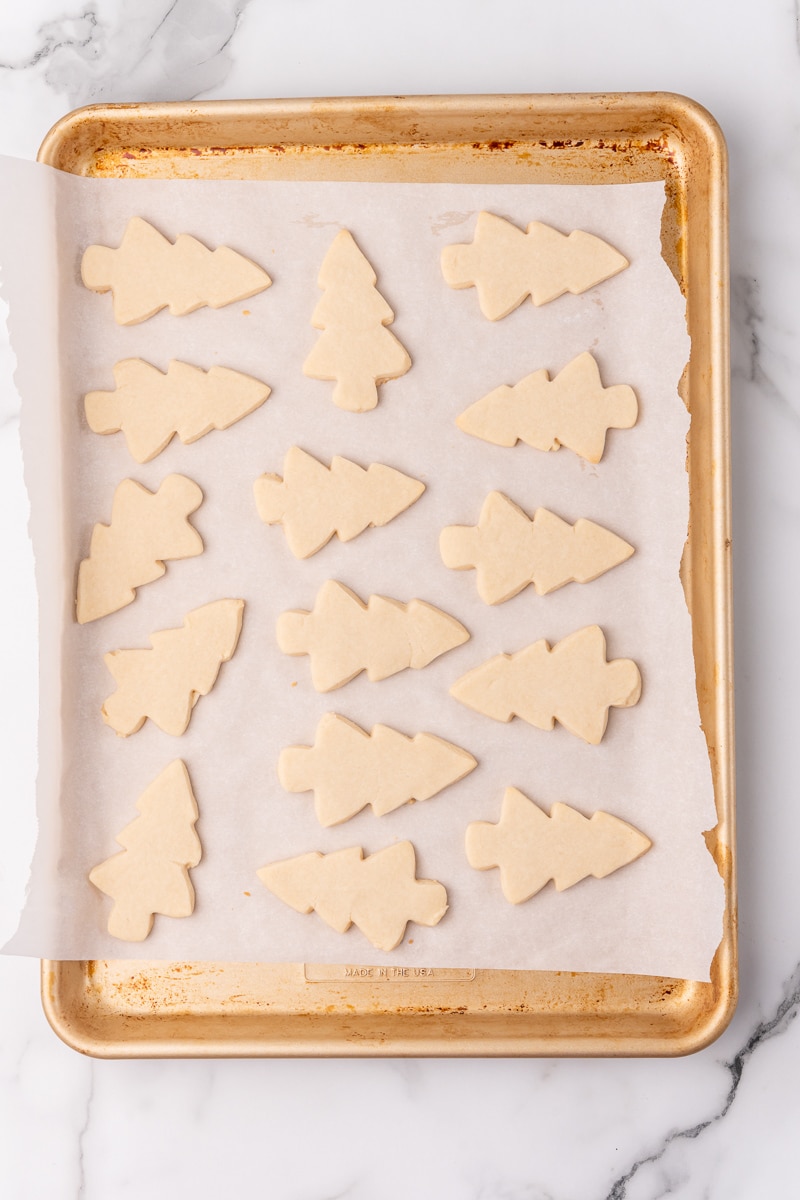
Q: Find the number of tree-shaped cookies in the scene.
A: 15